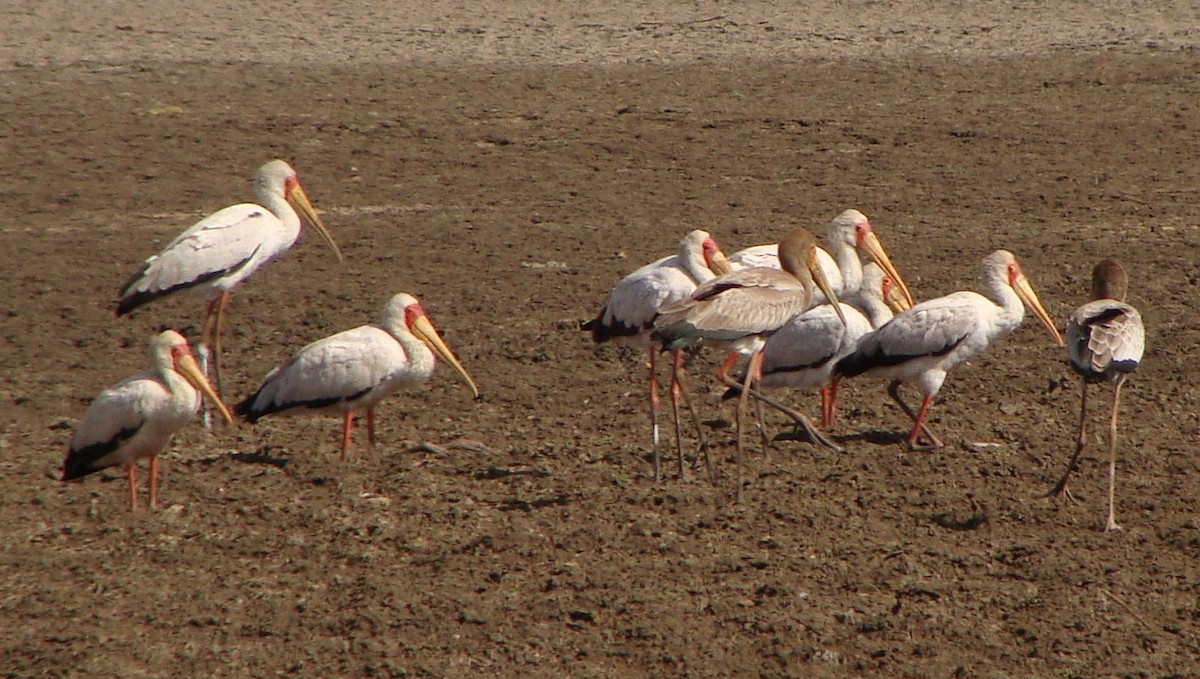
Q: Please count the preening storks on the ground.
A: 0